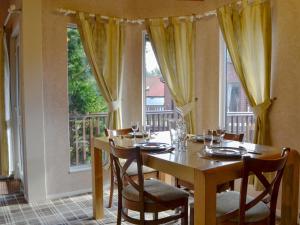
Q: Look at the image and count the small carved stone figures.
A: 0